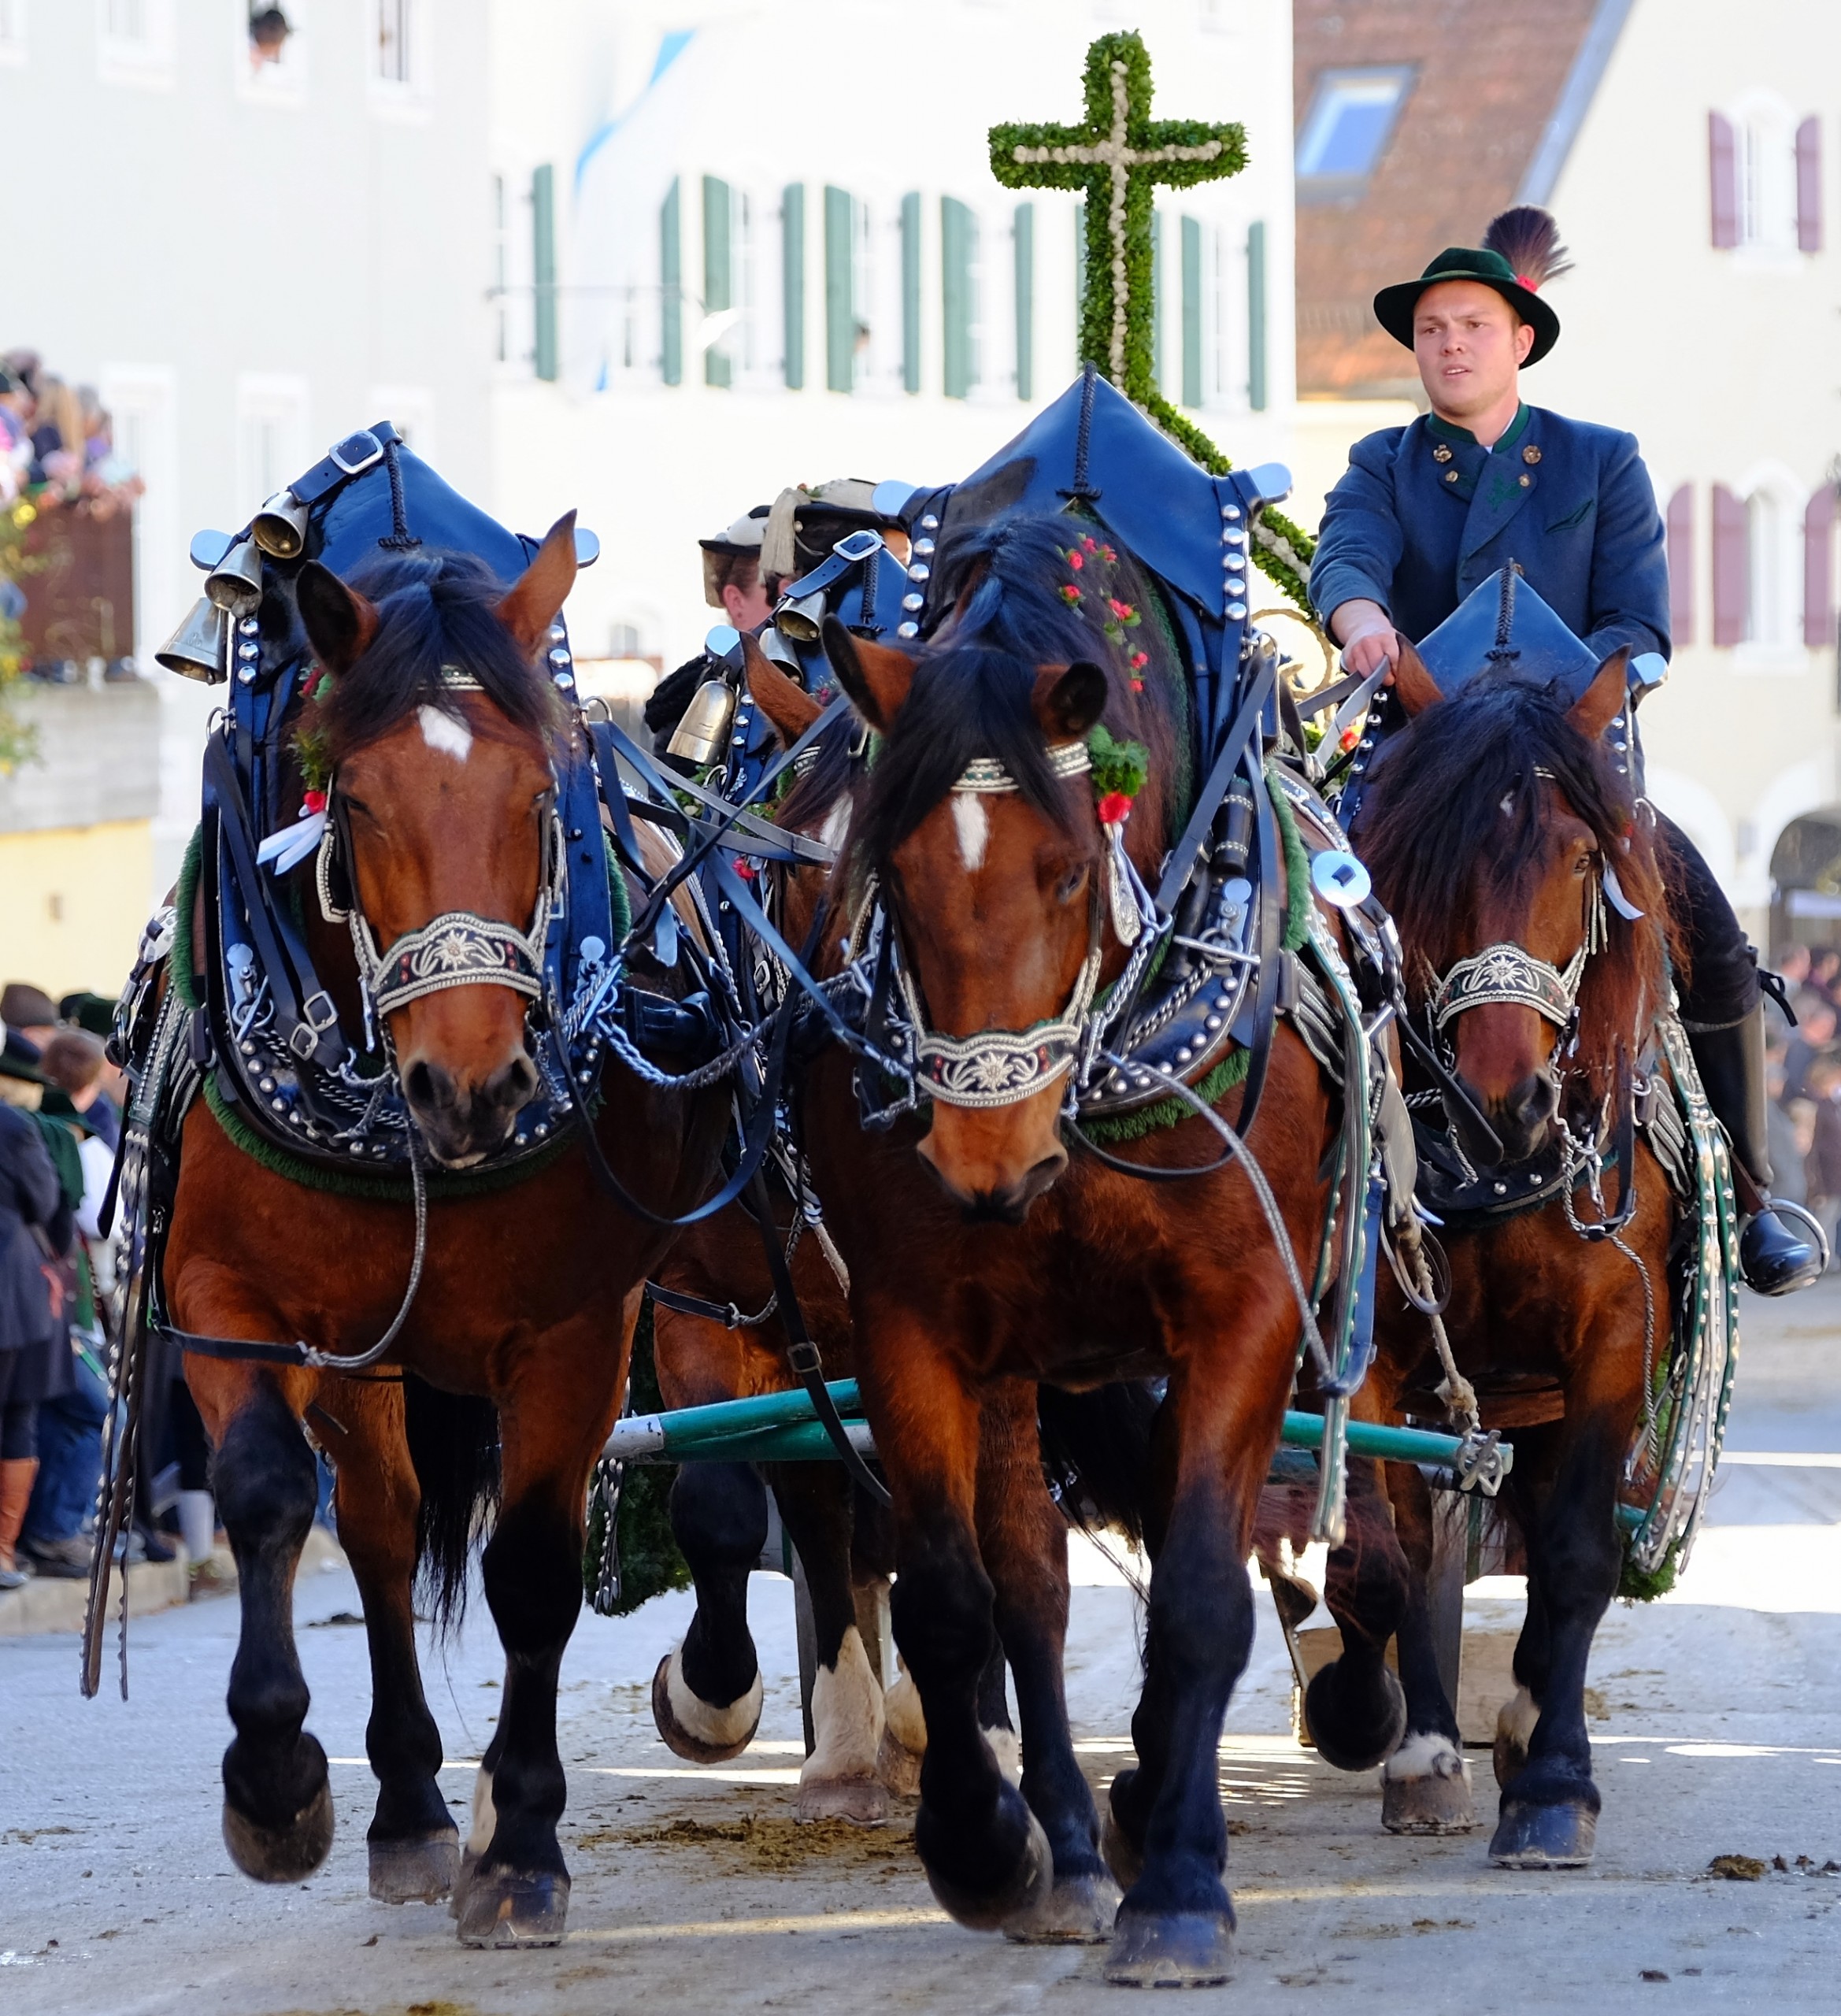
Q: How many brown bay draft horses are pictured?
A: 4